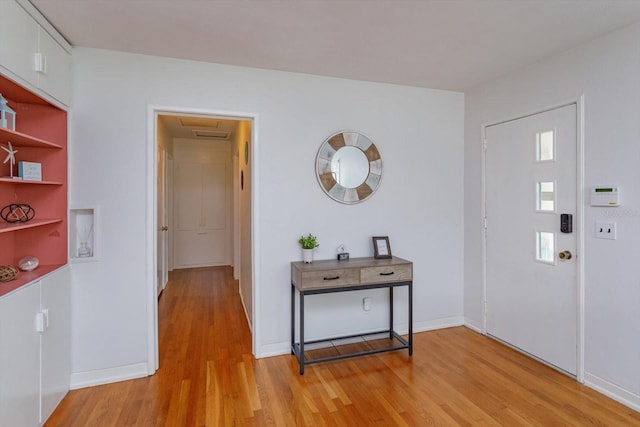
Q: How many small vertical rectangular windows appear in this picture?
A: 3